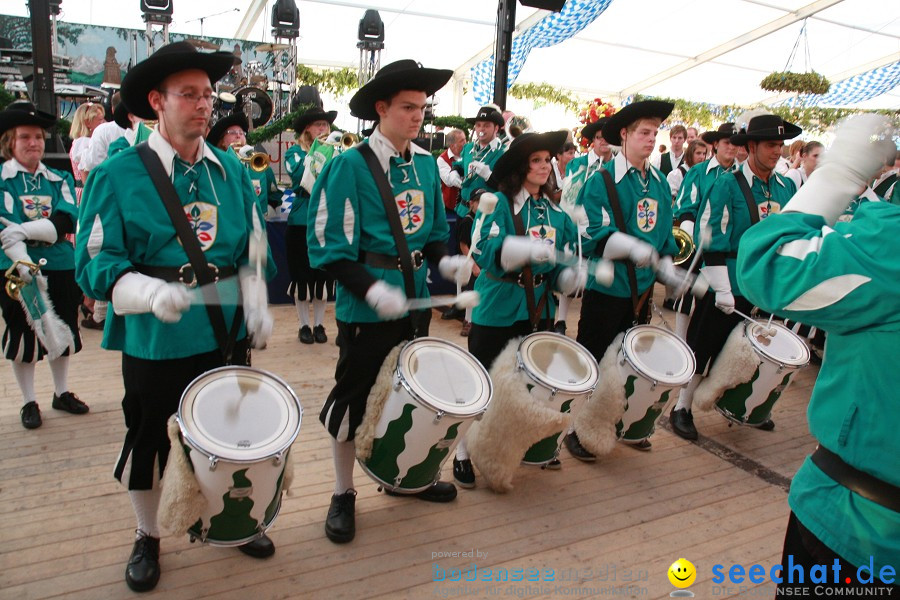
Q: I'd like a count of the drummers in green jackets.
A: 5